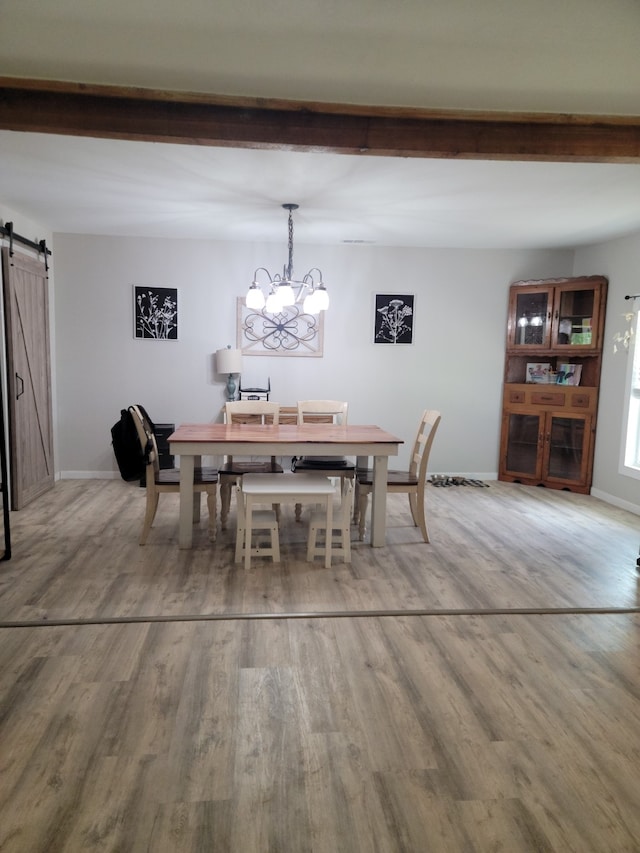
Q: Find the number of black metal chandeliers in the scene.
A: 1